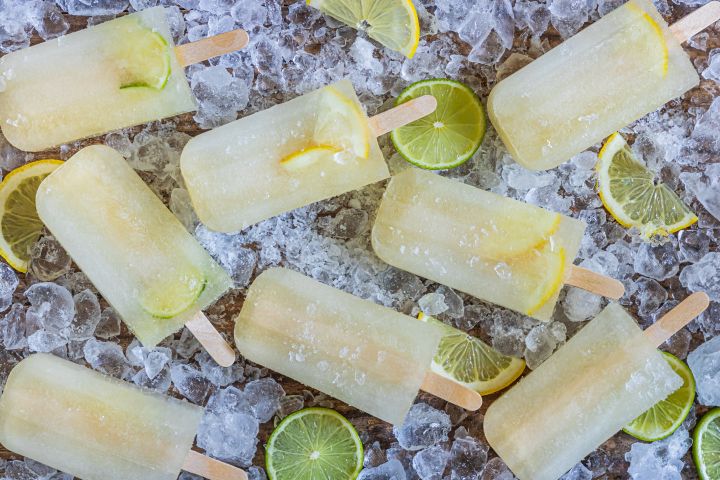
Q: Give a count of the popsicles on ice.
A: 8